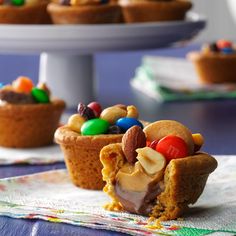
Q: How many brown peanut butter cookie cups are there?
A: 7